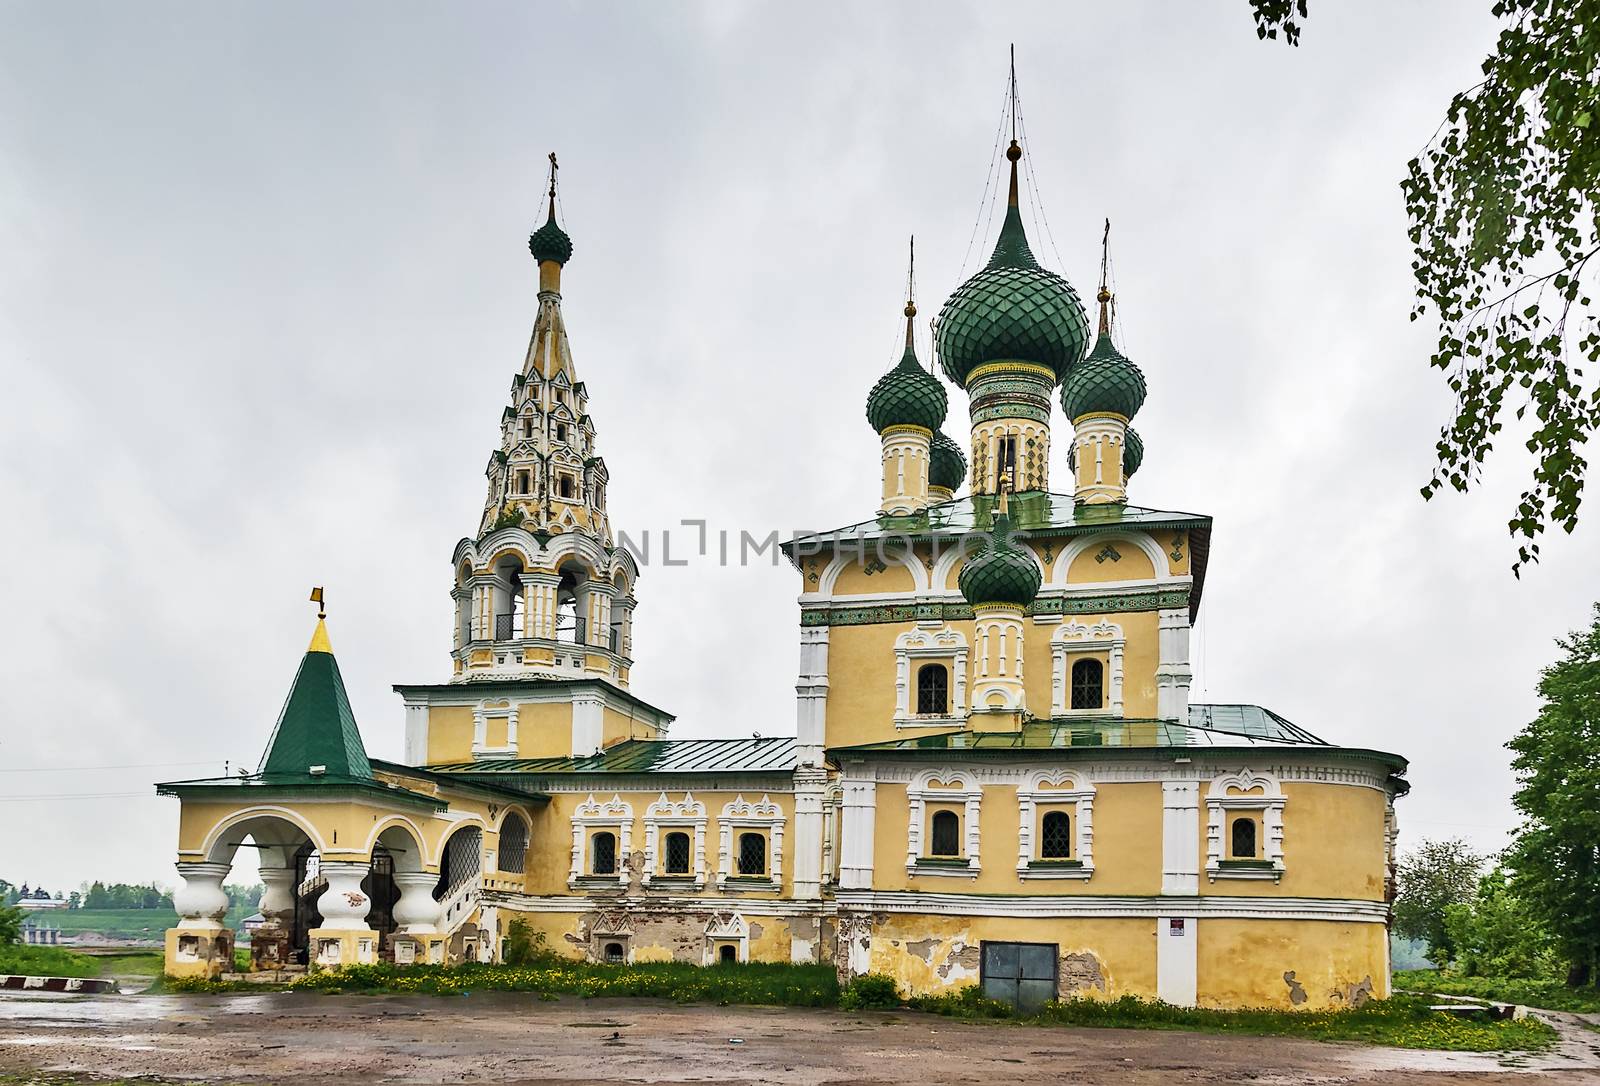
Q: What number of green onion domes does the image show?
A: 7